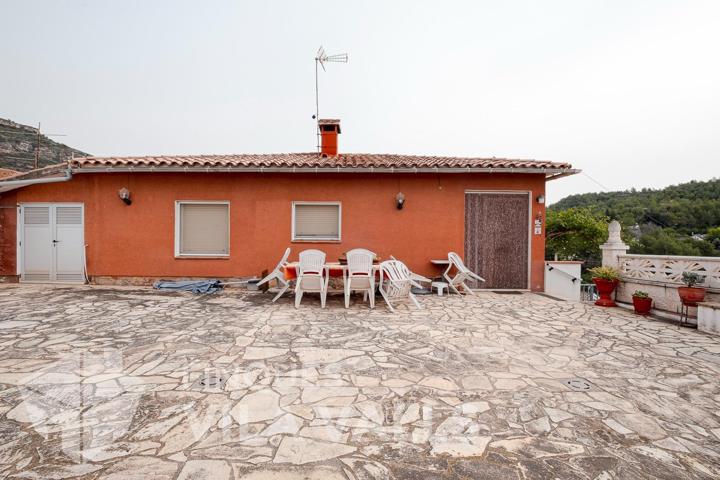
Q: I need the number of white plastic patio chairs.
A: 6